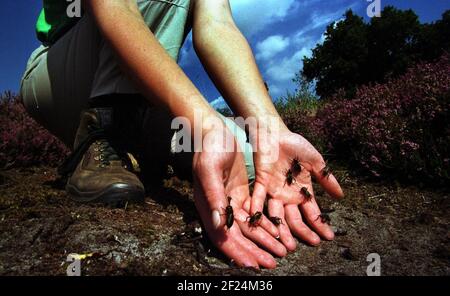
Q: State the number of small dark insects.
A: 8